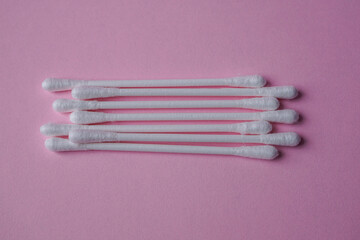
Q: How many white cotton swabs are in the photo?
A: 7